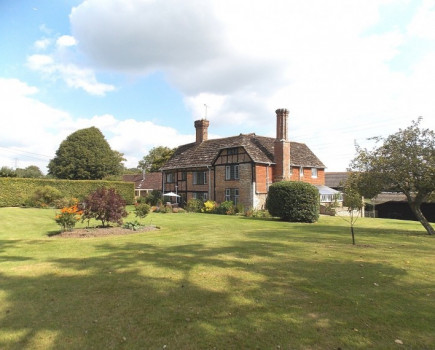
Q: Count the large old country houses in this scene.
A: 1